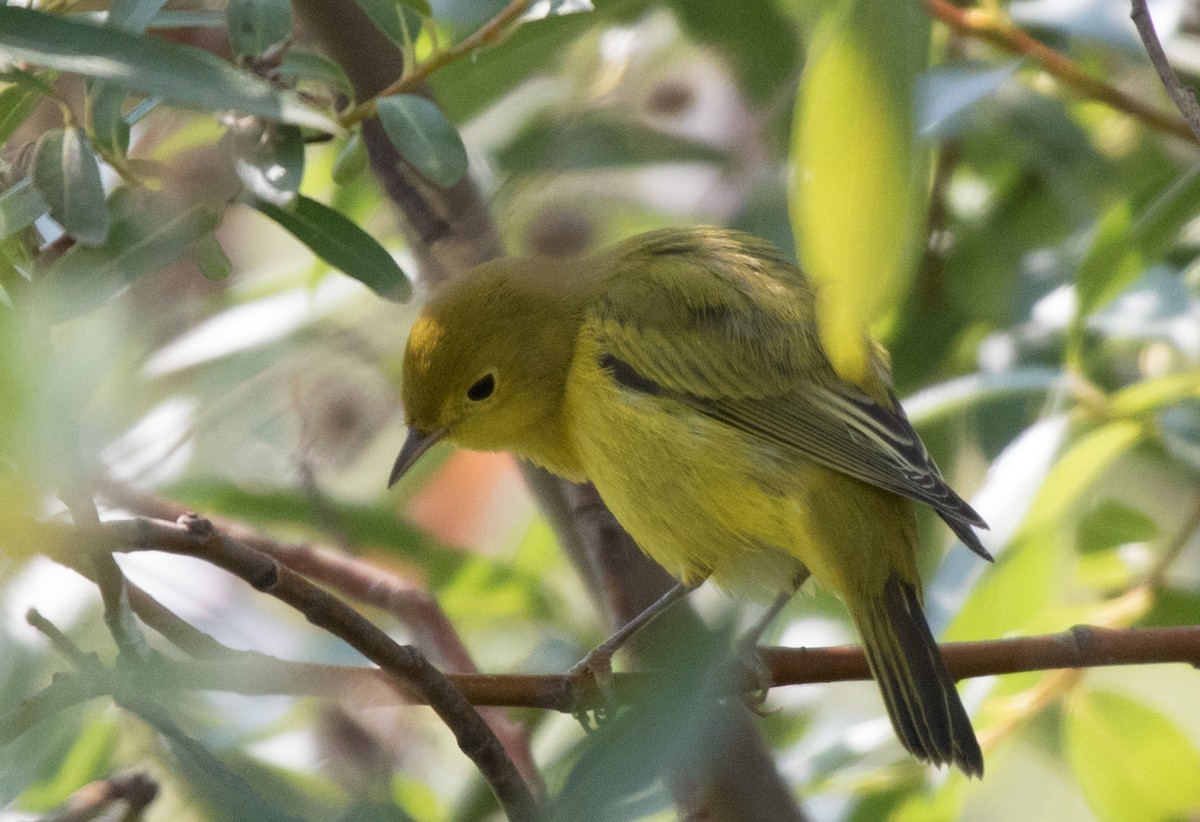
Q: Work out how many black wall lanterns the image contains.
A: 0